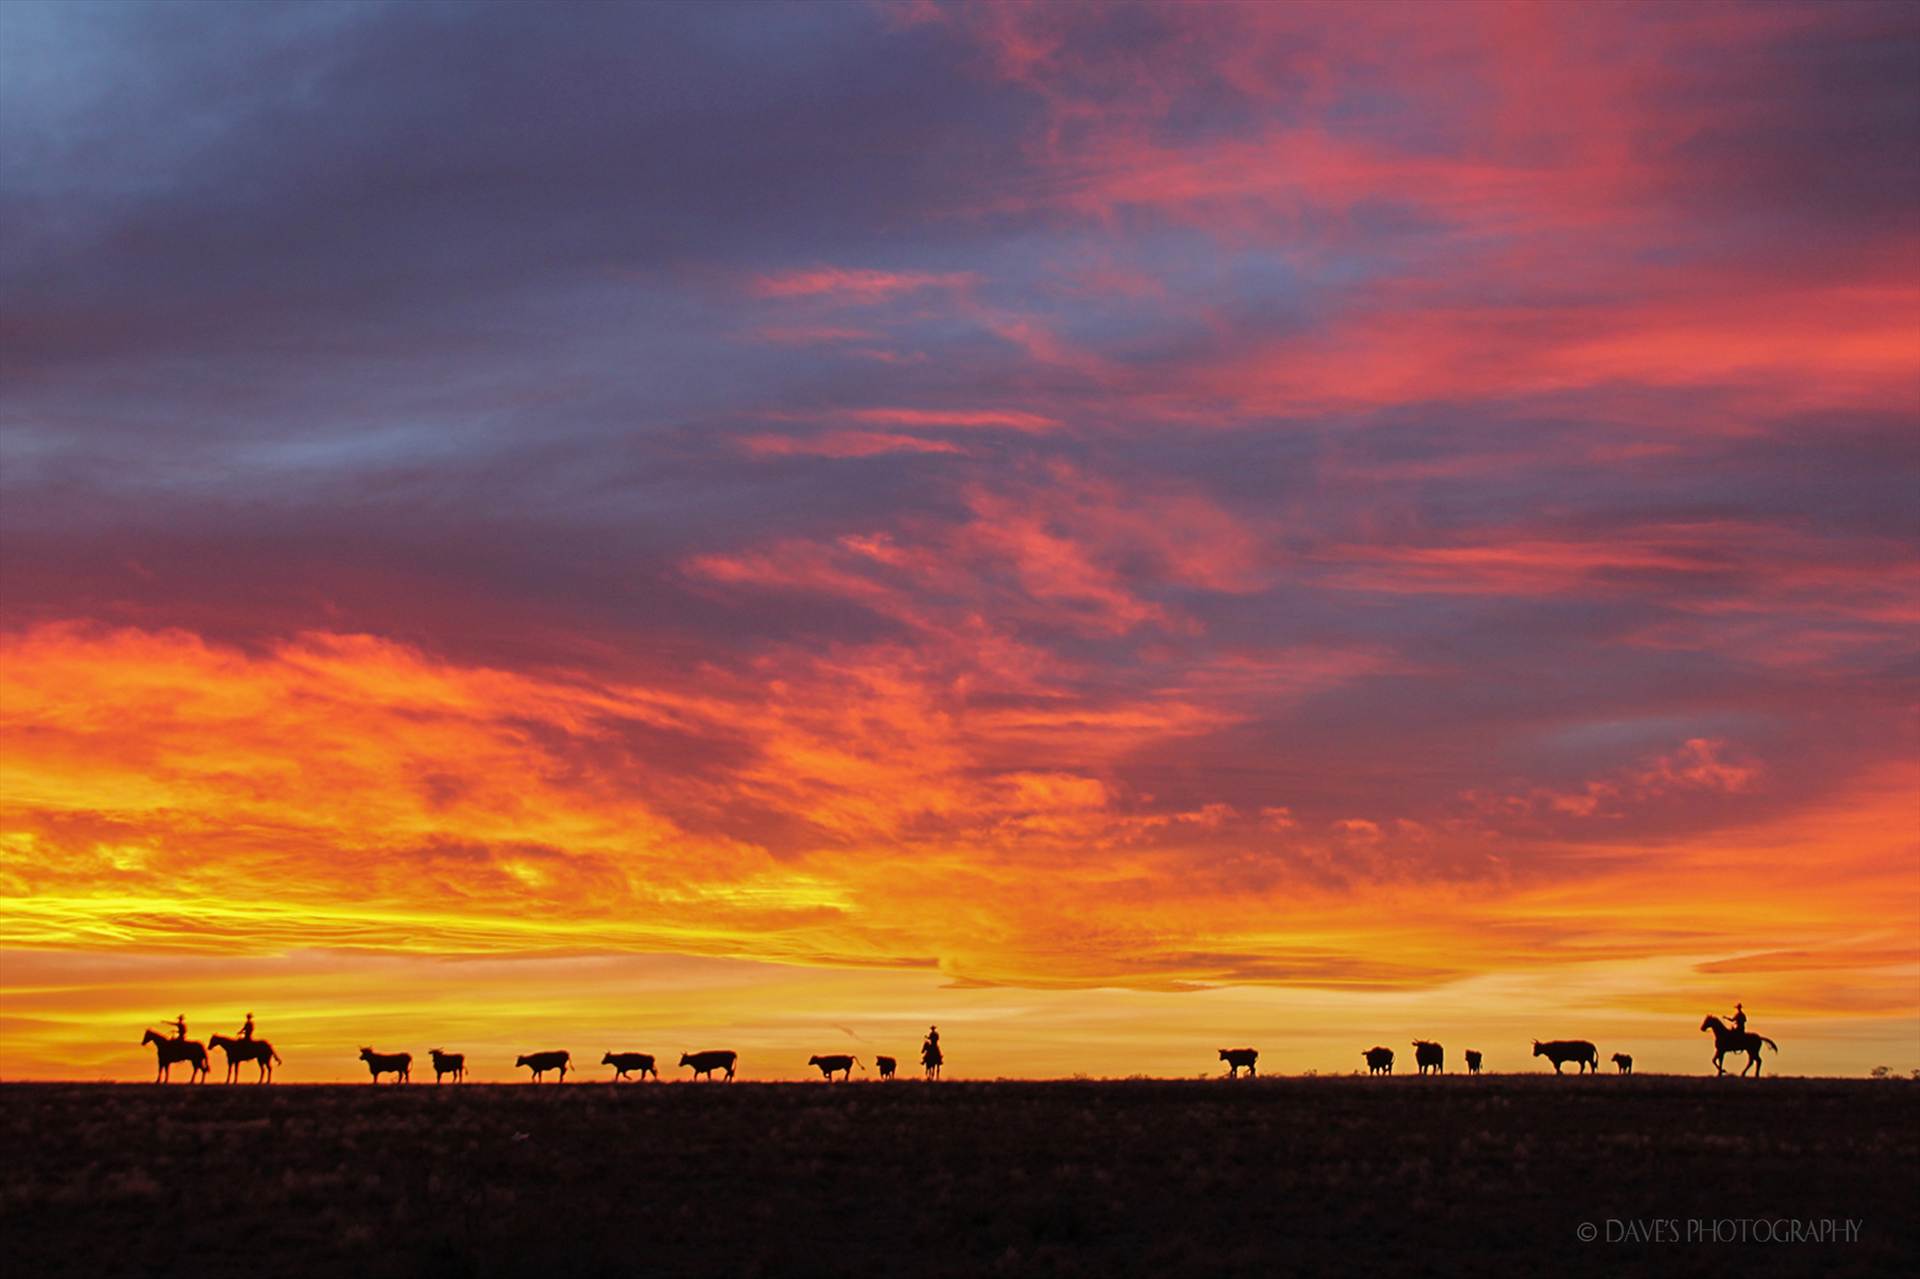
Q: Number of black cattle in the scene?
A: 13